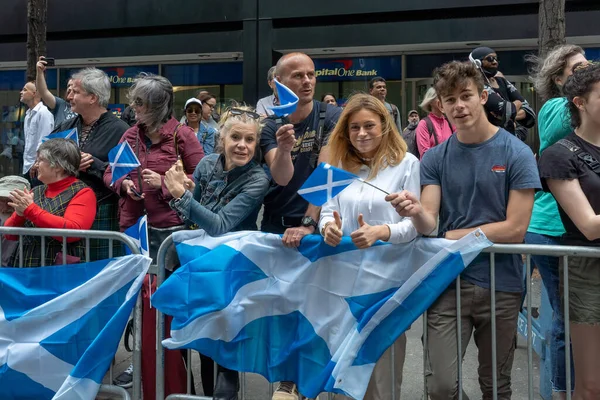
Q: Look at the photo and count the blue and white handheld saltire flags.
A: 5